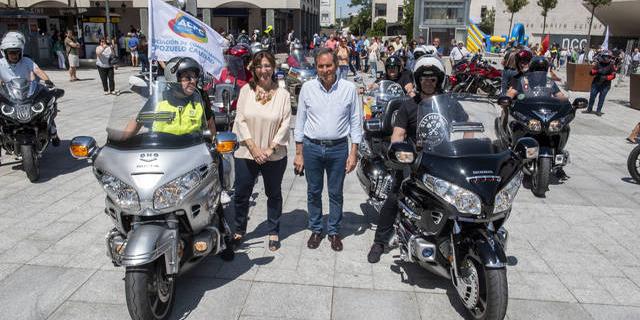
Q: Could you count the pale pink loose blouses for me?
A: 1